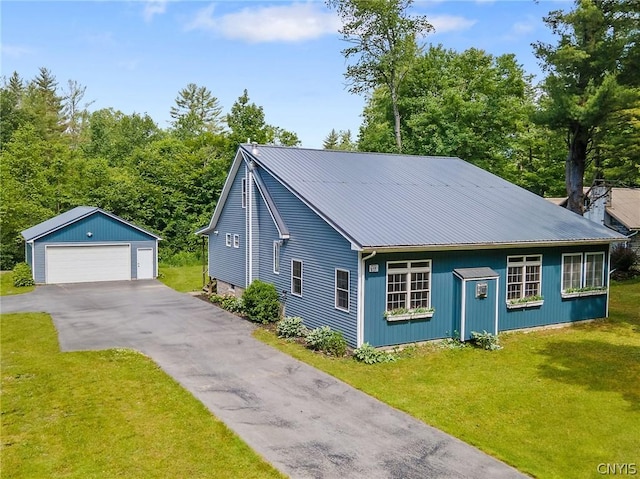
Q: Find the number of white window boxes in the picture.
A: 3